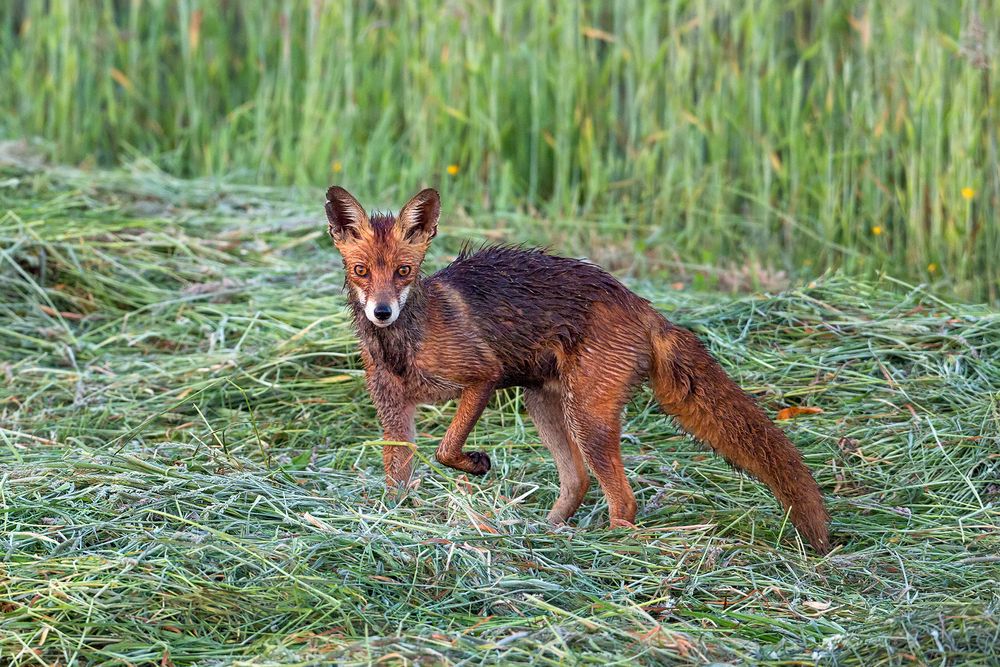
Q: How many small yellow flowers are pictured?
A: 5